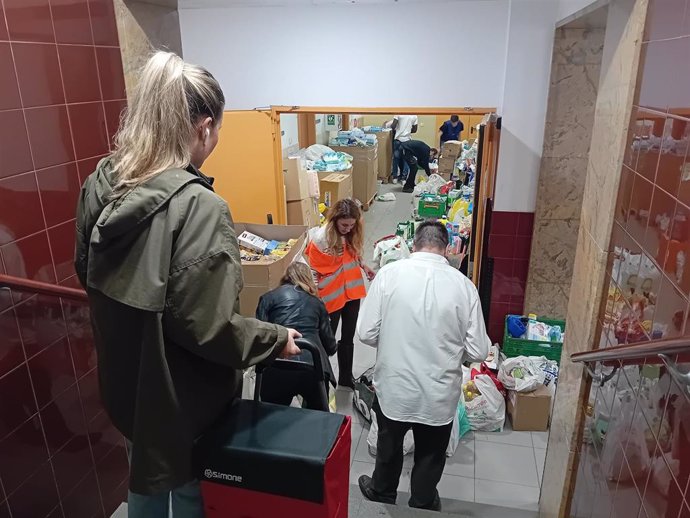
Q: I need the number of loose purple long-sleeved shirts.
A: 0